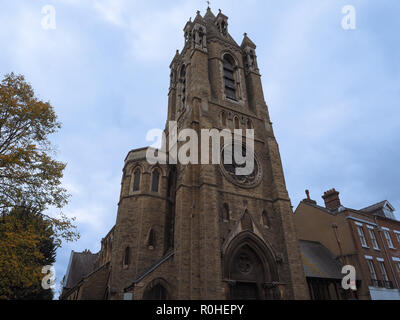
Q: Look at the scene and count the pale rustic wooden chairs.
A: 0